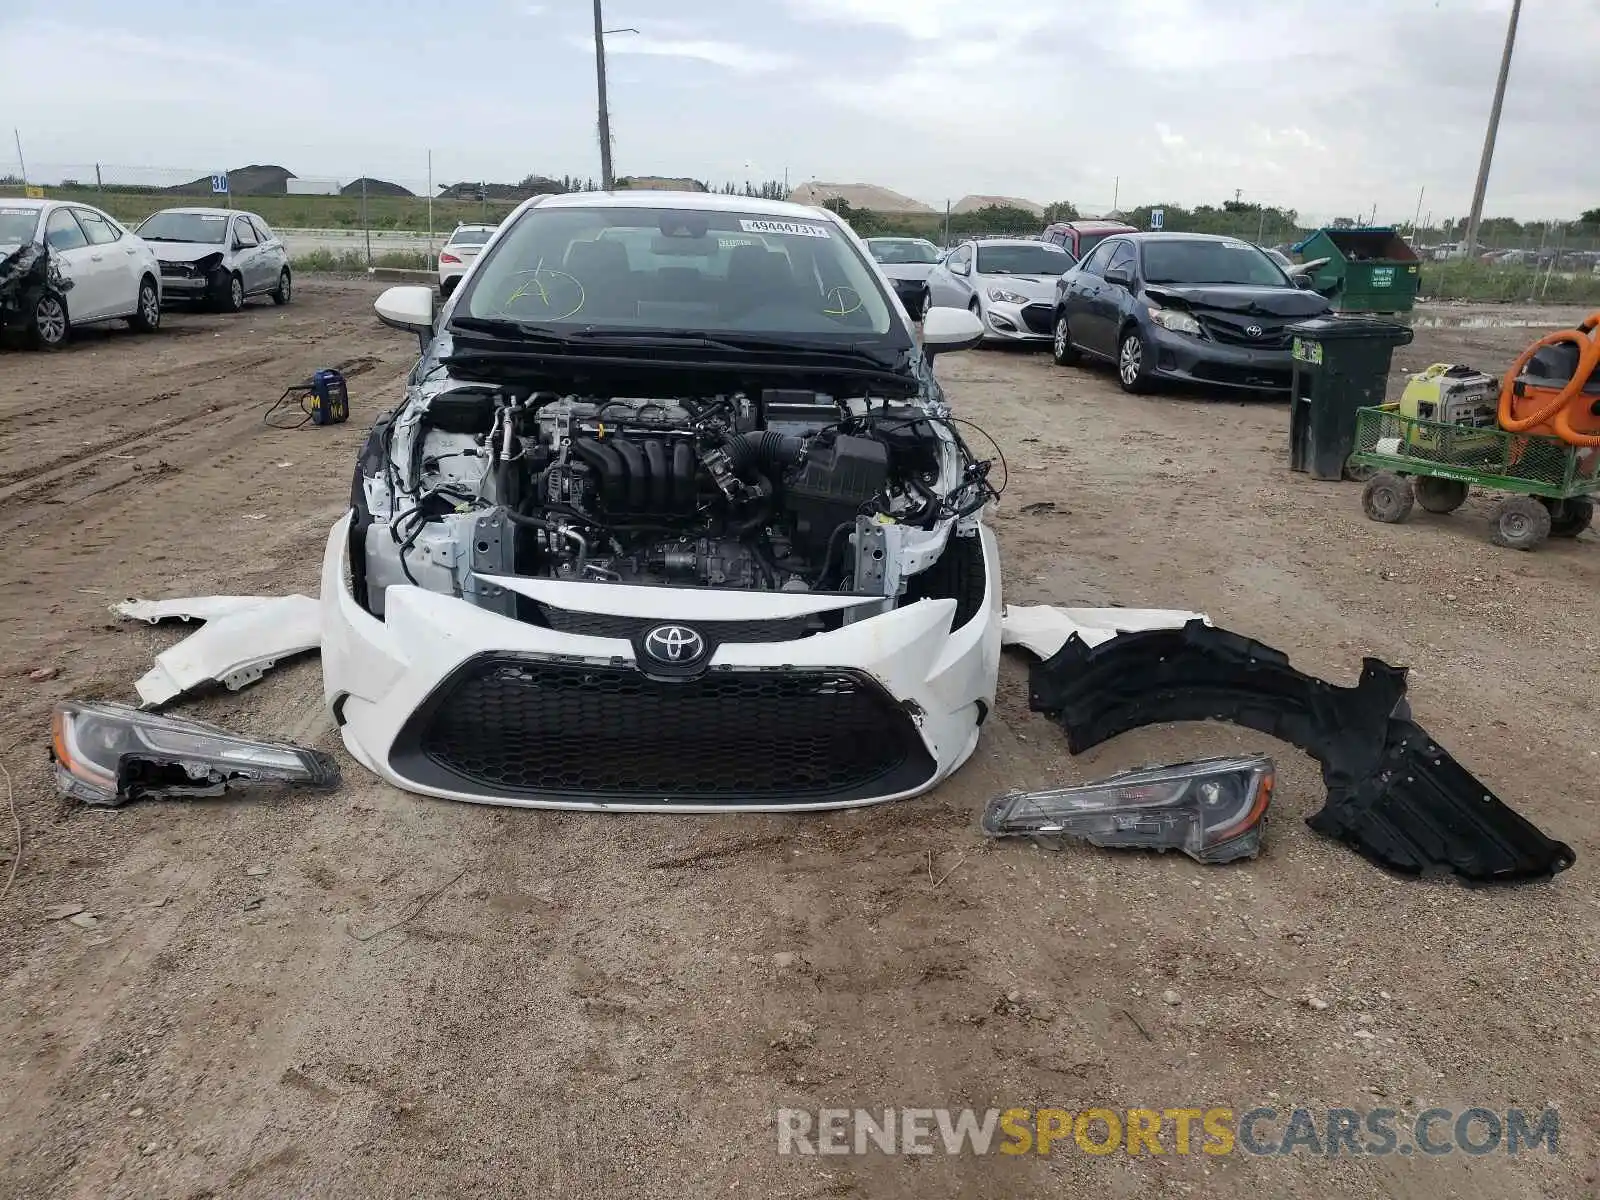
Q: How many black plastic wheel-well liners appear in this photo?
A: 1